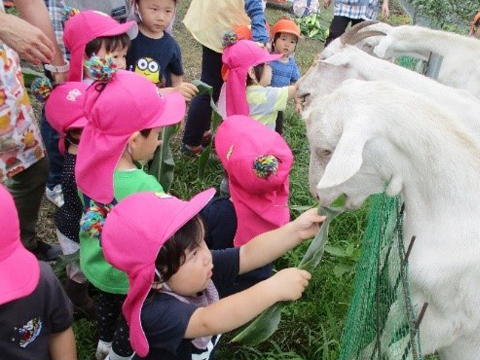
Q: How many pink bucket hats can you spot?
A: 7